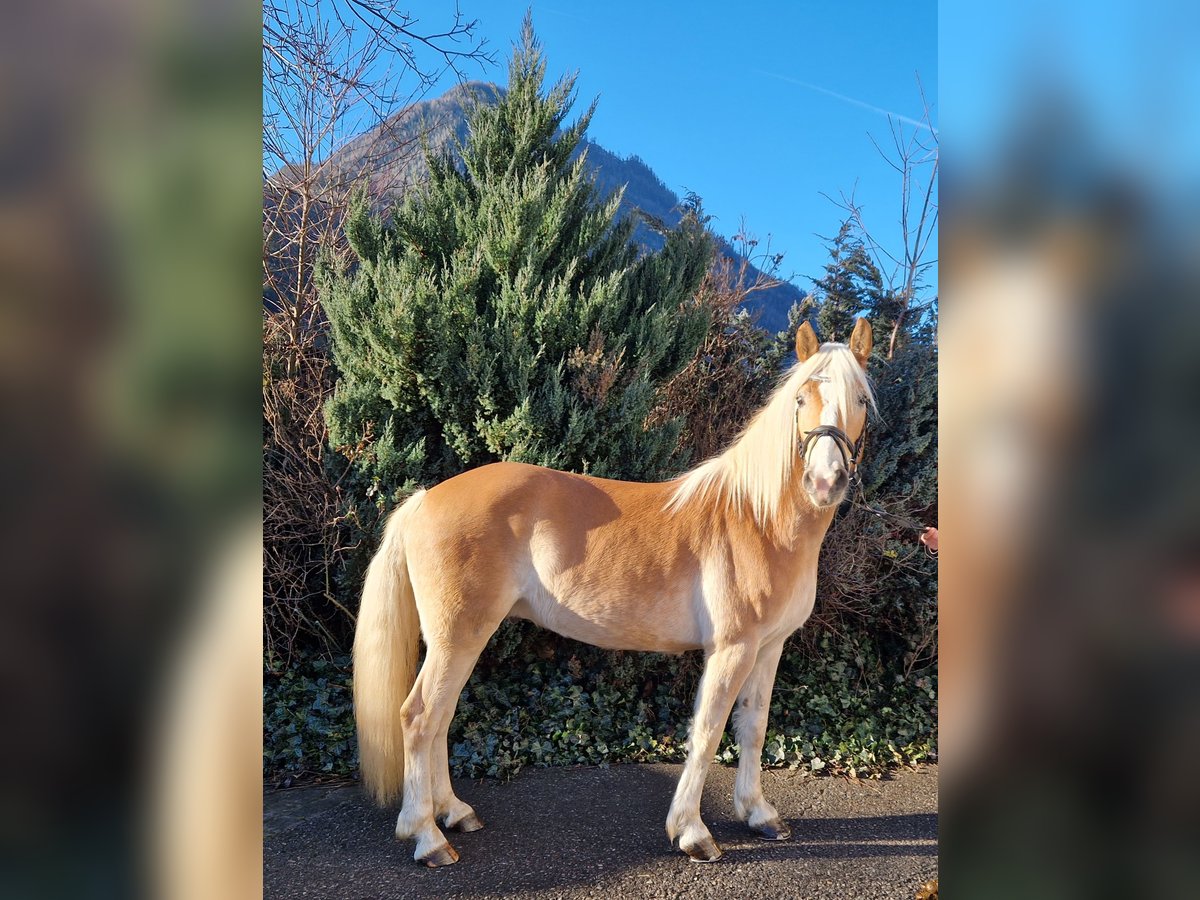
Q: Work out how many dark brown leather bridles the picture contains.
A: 1